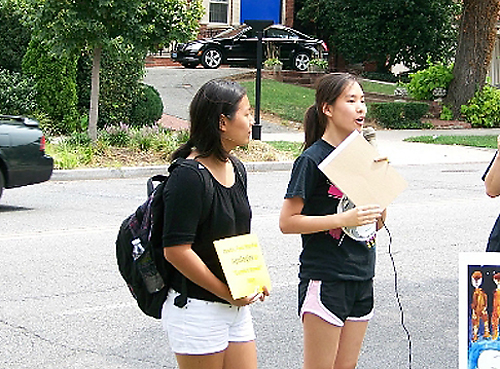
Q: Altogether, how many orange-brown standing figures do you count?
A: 2